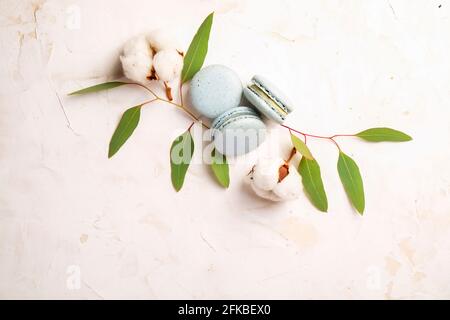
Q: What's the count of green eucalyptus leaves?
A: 9